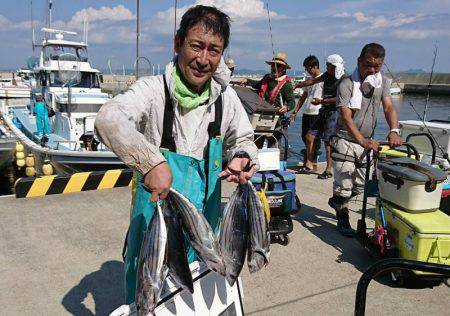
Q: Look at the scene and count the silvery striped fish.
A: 5